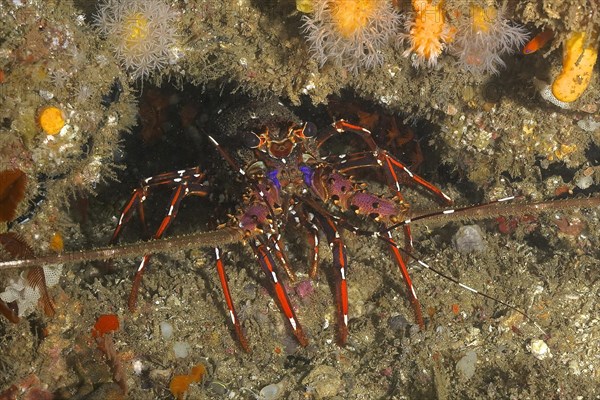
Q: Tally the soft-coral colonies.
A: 4